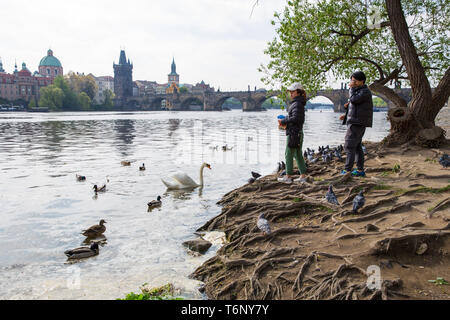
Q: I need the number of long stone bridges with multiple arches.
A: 1